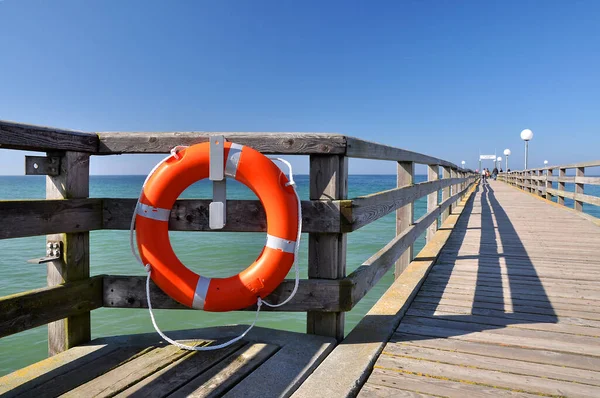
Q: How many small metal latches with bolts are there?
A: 2